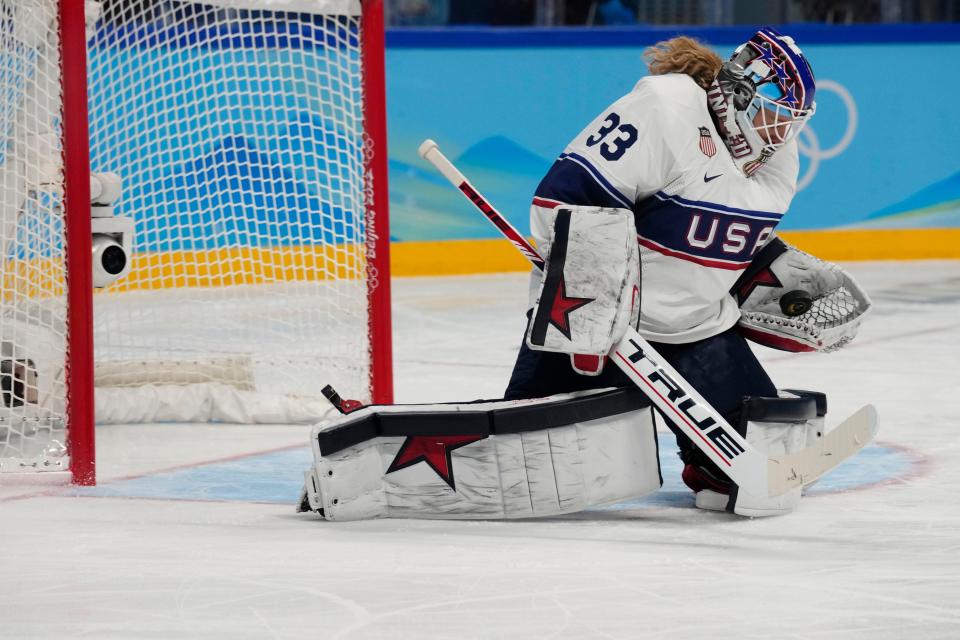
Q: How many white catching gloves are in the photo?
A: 1